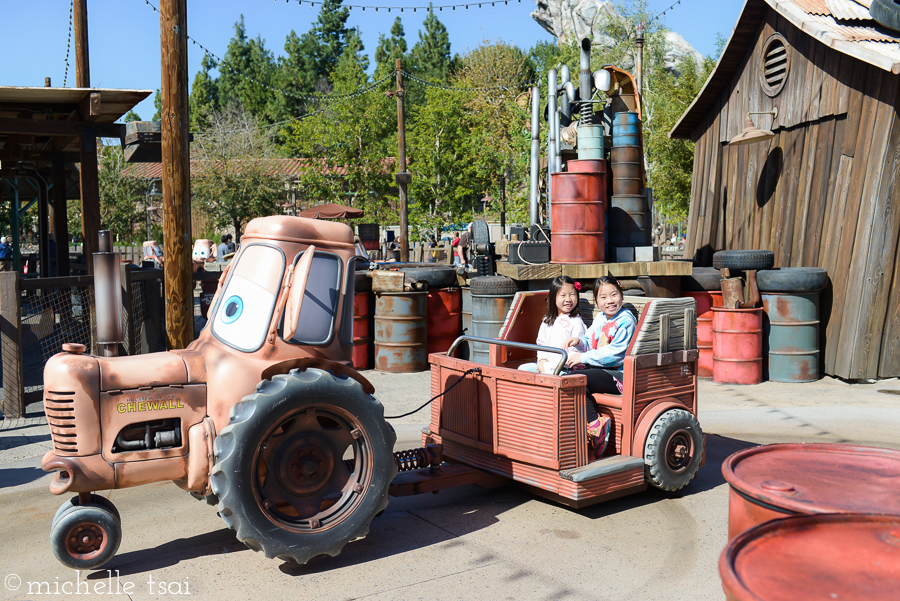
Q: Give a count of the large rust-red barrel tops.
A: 2